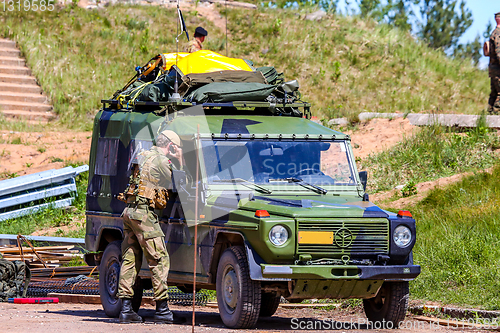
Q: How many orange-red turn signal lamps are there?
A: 2